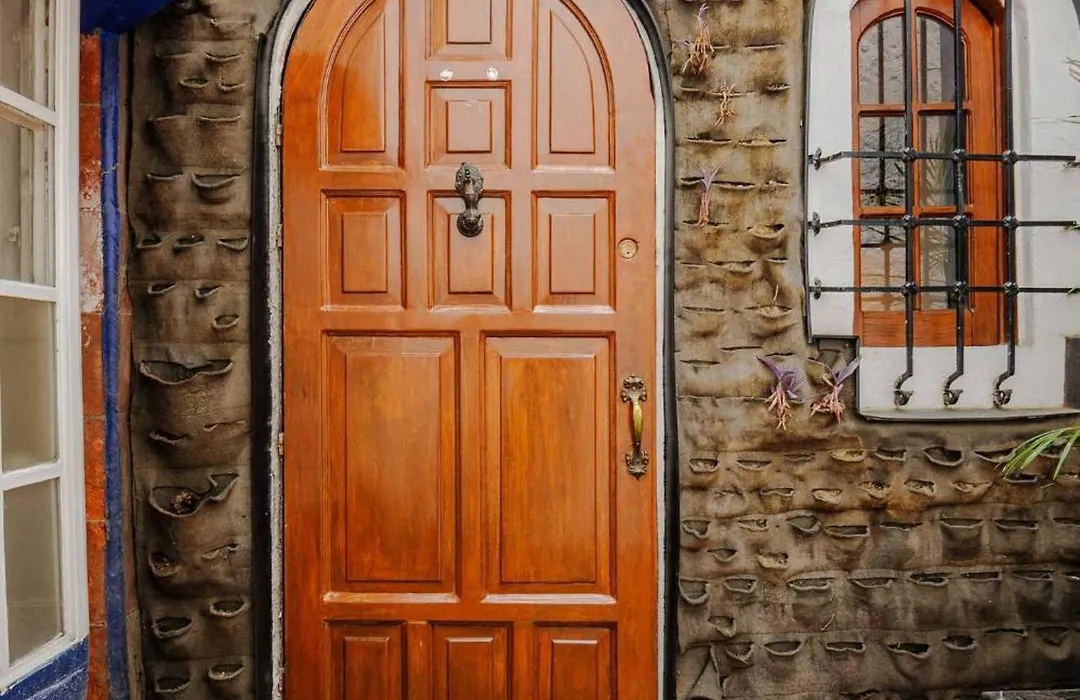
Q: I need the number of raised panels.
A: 12